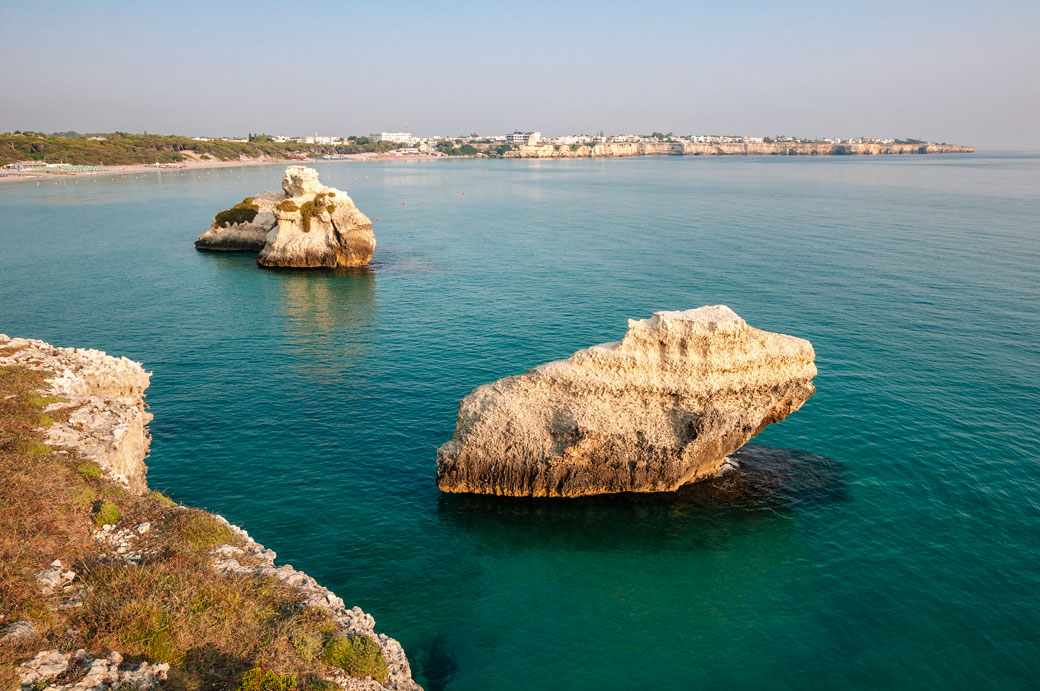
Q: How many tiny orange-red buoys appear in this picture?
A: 4